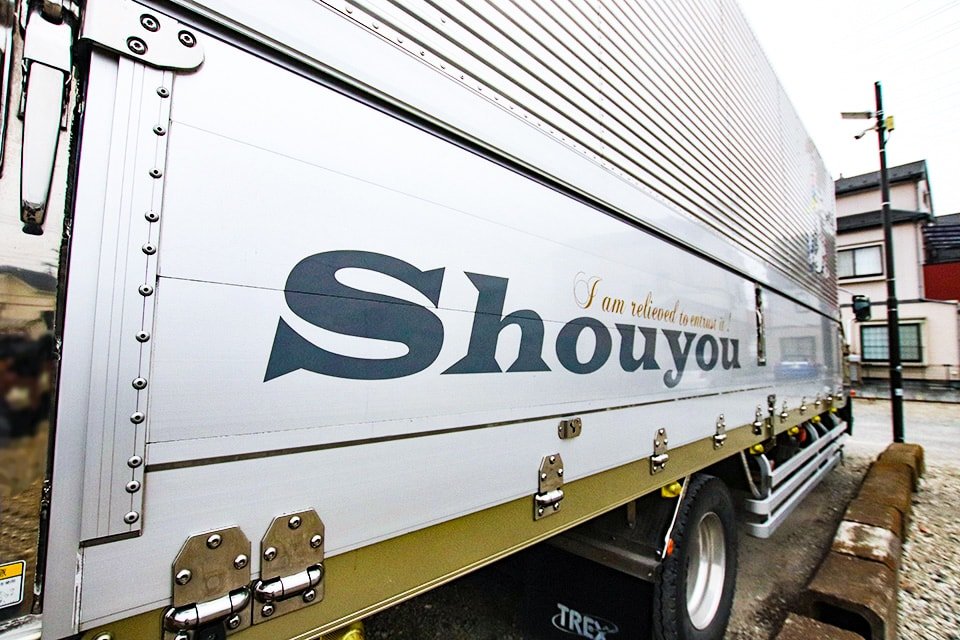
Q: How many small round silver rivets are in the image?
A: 12